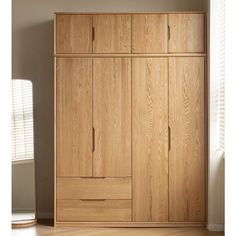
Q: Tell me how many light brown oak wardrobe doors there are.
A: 8